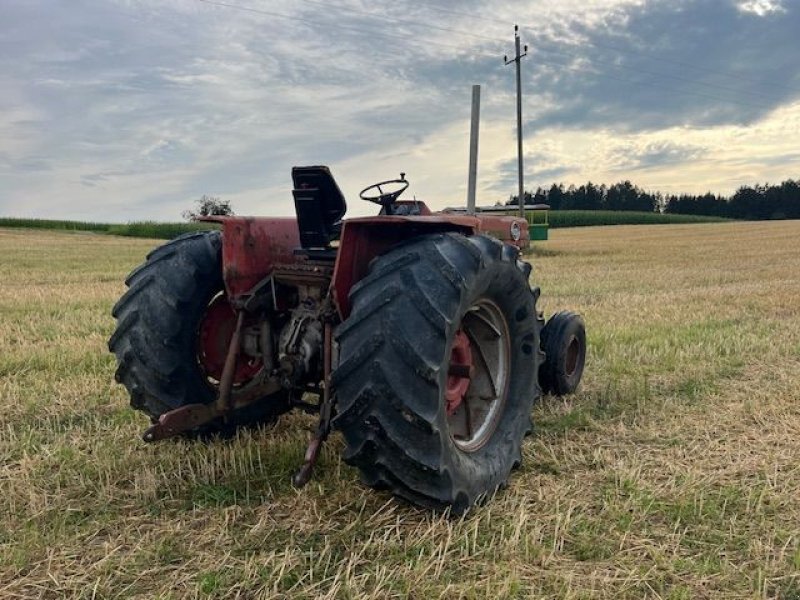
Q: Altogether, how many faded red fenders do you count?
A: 2